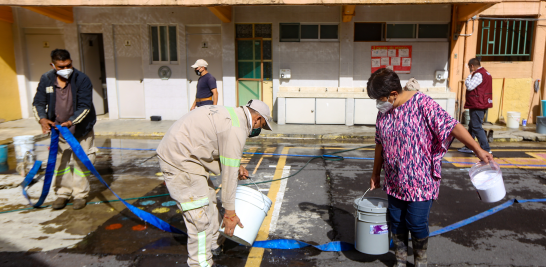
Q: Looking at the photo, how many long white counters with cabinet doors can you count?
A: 1